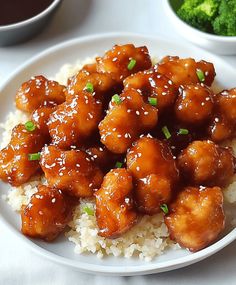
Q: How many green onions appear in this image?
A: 12